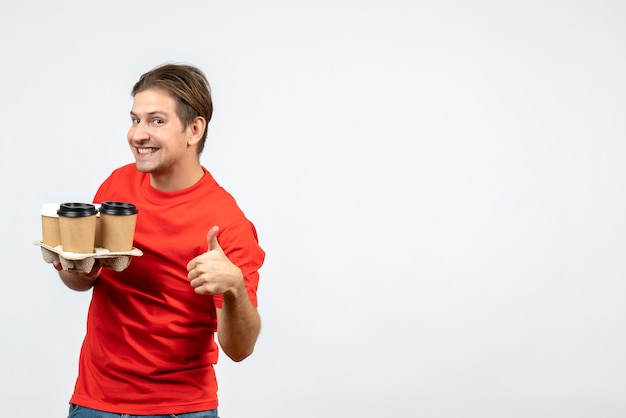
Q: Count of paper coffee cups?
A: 4